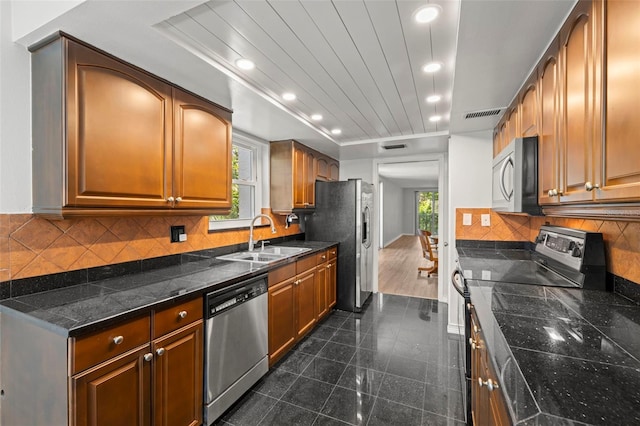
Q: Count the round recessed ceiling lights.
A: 8